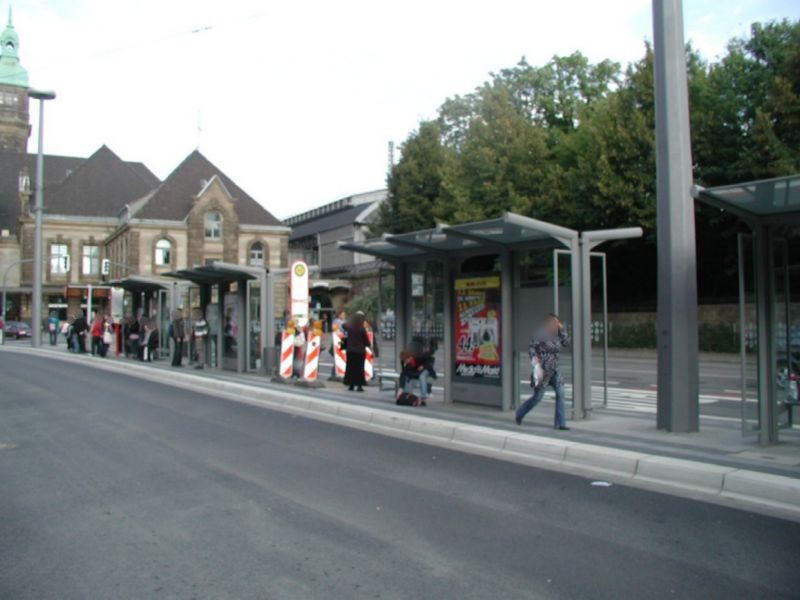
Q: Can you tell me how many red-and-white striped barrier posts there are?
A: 4